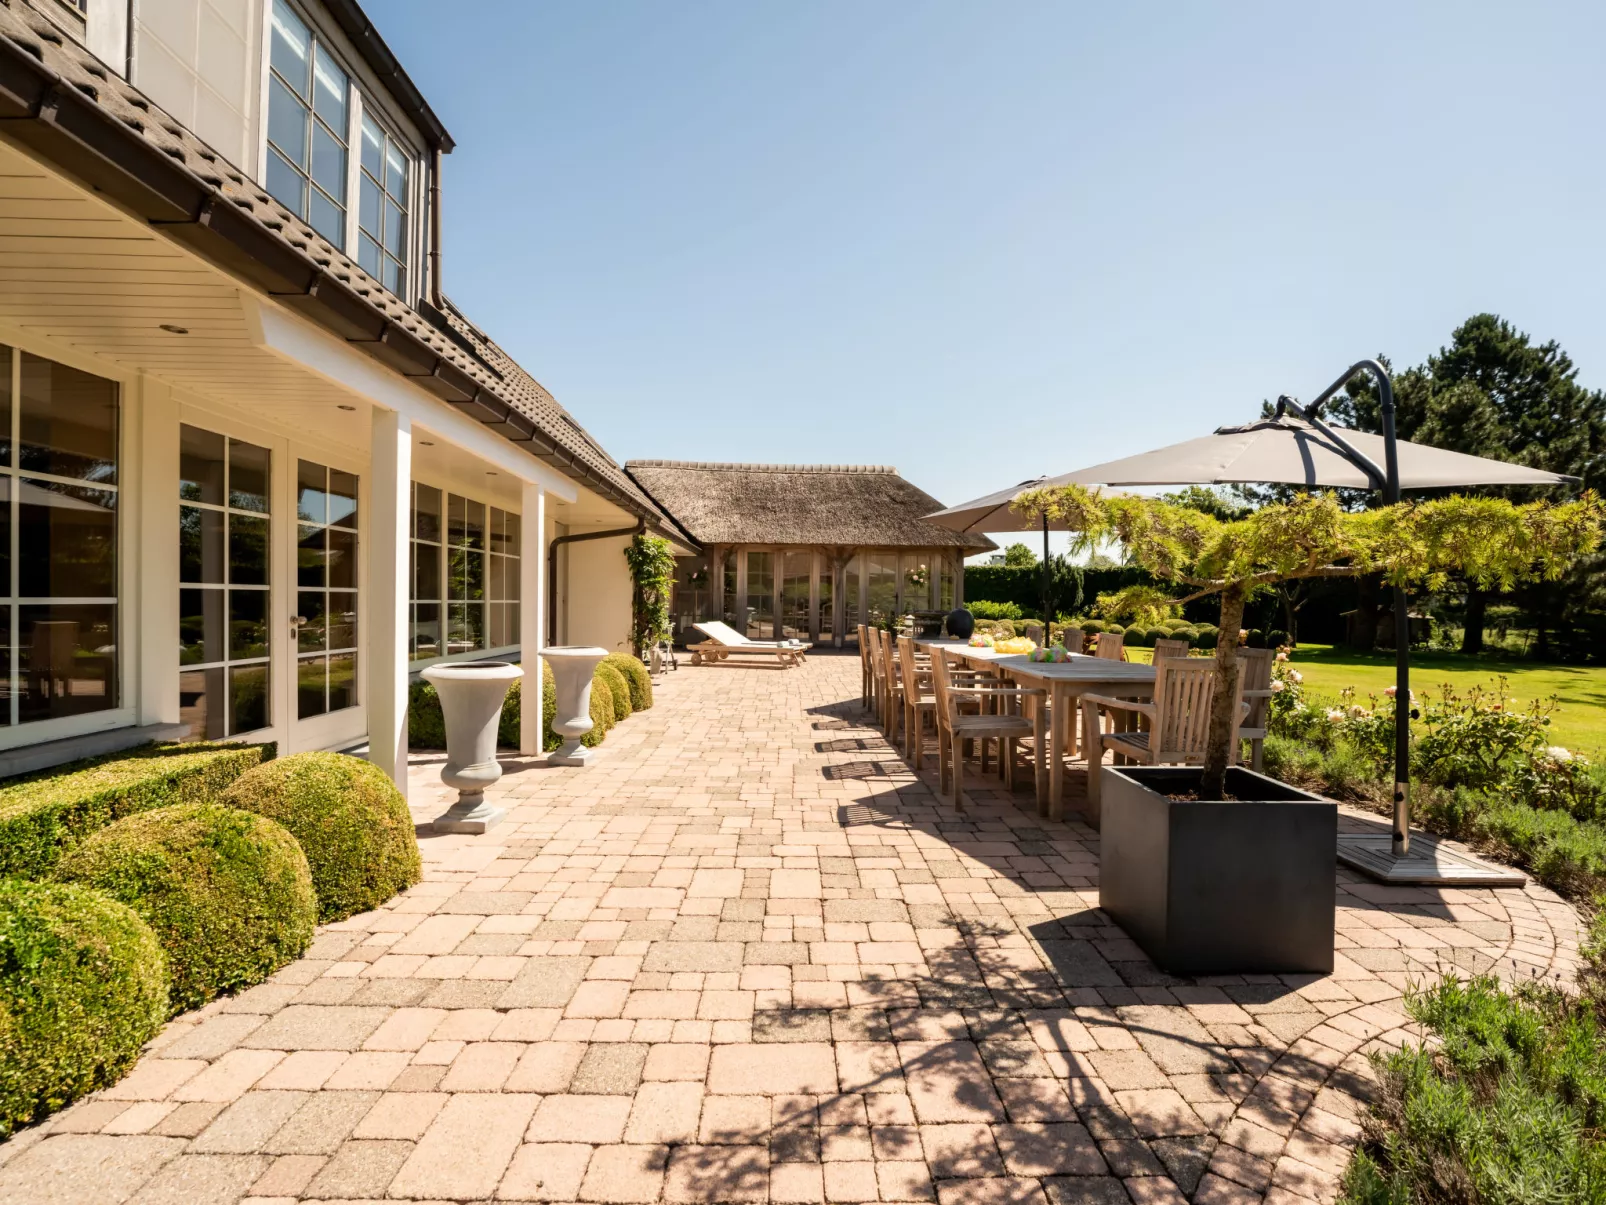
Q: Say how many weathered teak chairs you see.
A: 11